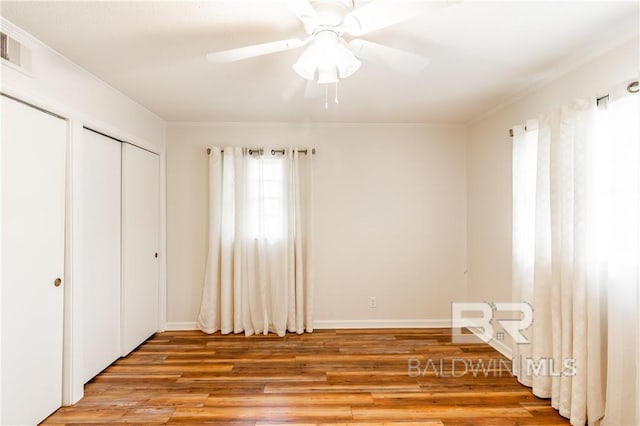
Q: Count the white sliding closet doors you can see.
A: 3